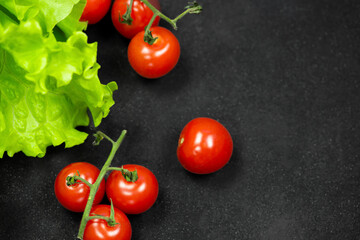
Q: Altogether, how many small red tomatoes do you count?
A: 7